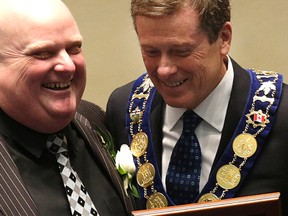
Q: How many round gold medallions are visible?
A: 6